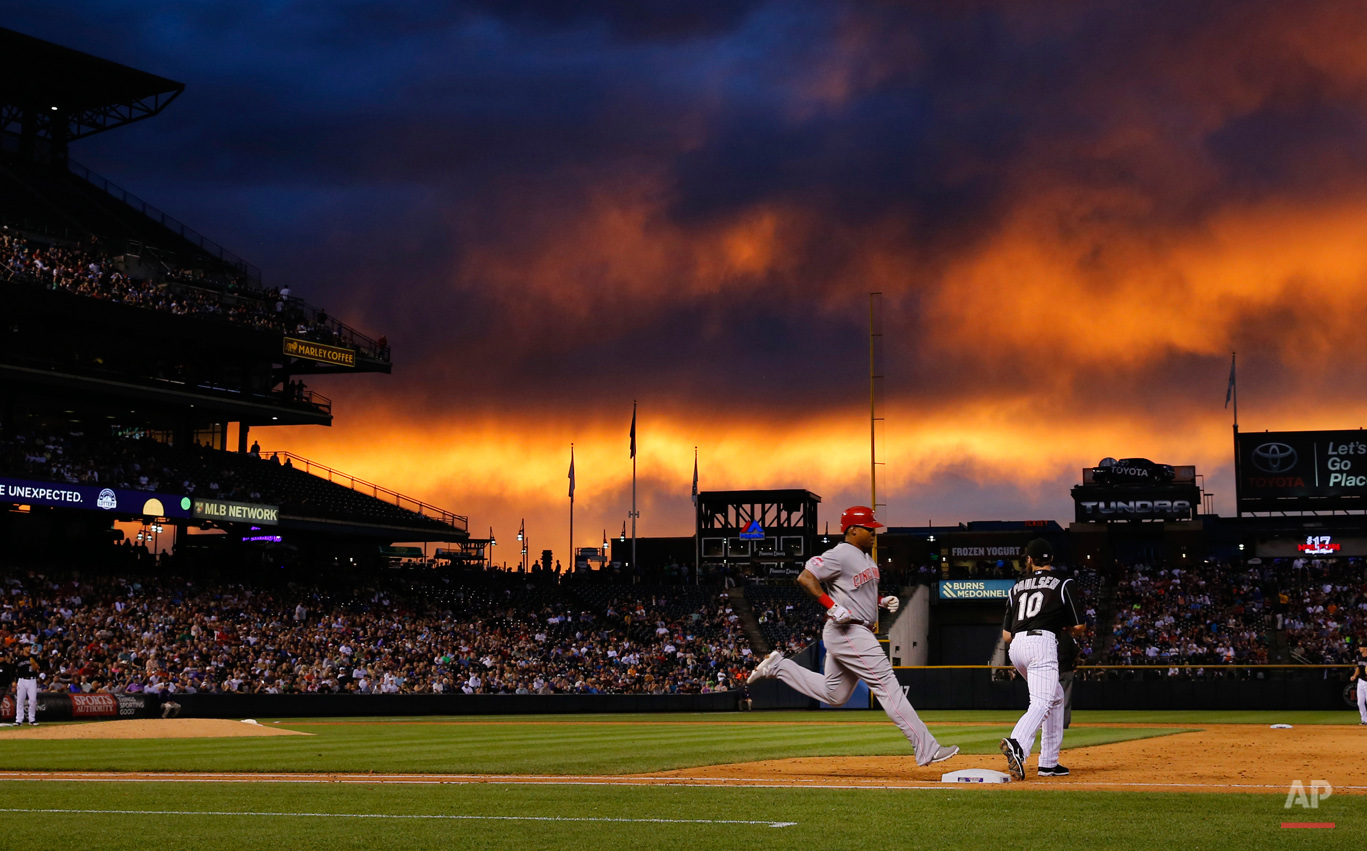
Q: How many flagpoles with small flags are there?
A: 4